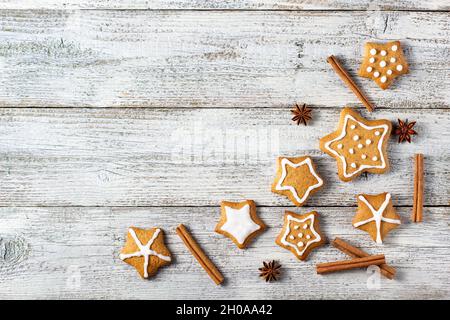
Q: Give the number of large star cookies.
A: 1